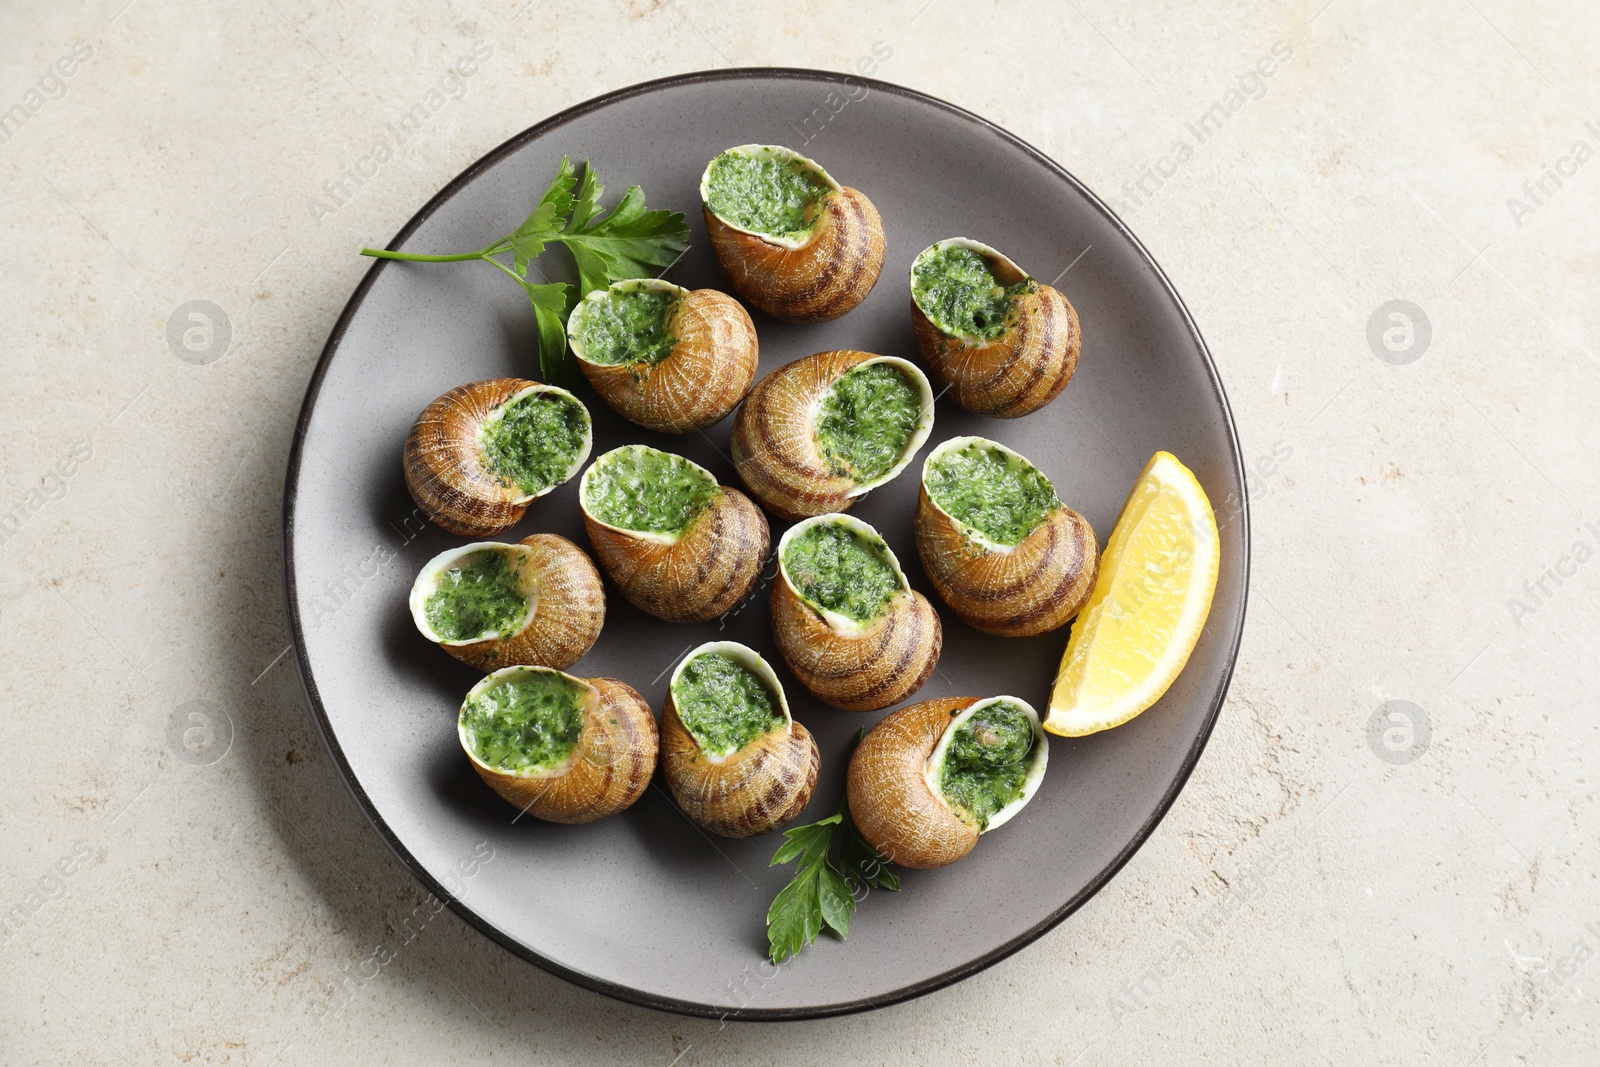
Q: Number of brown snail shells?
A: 12